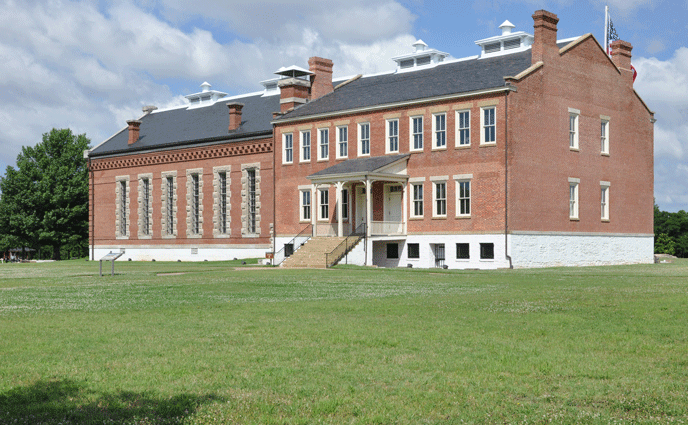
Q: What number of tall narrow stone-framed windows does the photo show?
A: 6